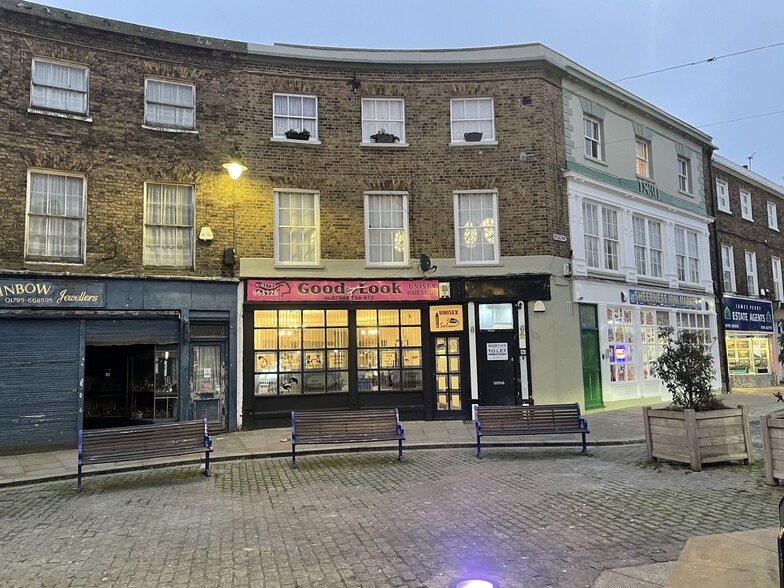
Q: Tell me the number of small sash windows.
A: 11